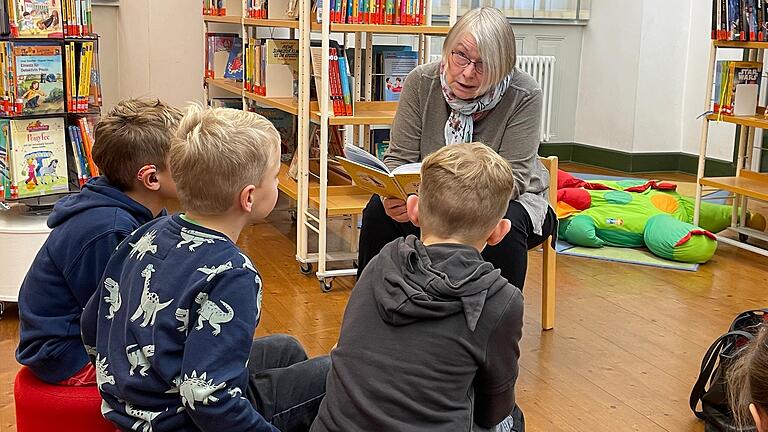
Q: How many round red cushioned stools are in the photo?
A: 1